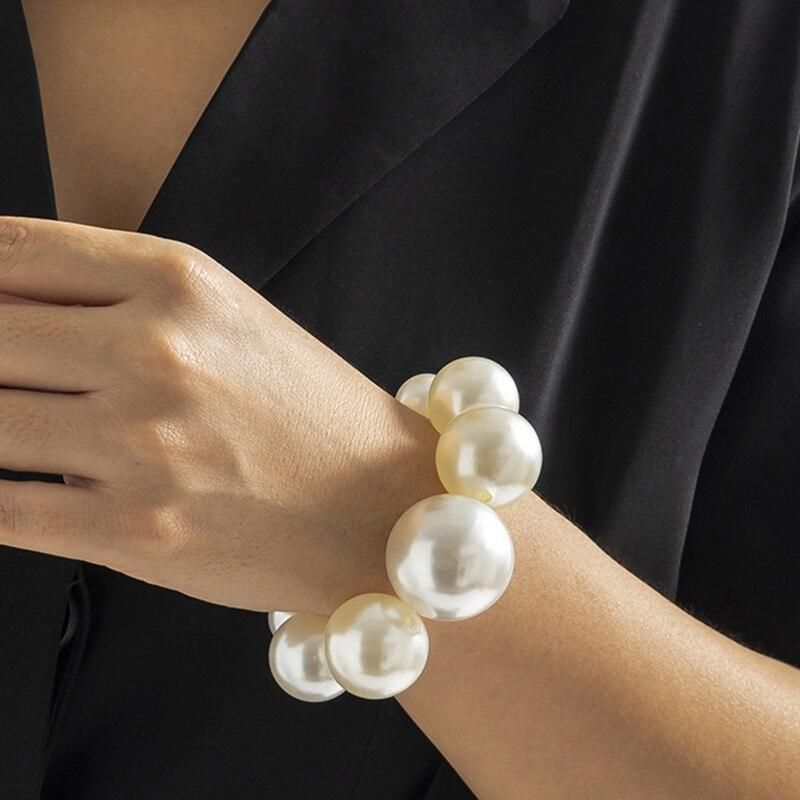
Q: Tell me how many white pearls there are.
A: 7